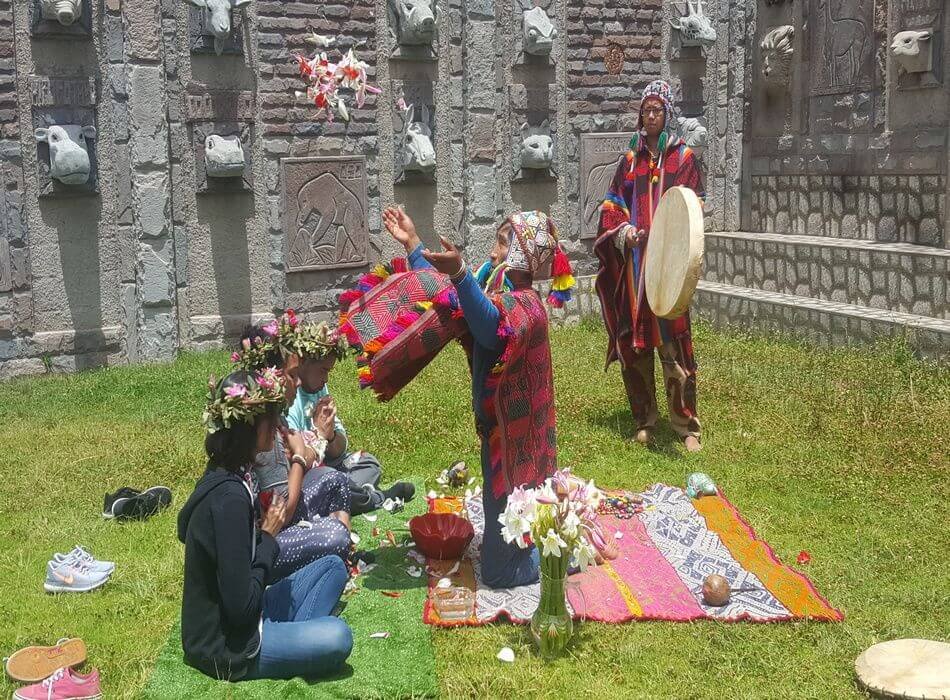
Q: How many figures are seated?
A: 3